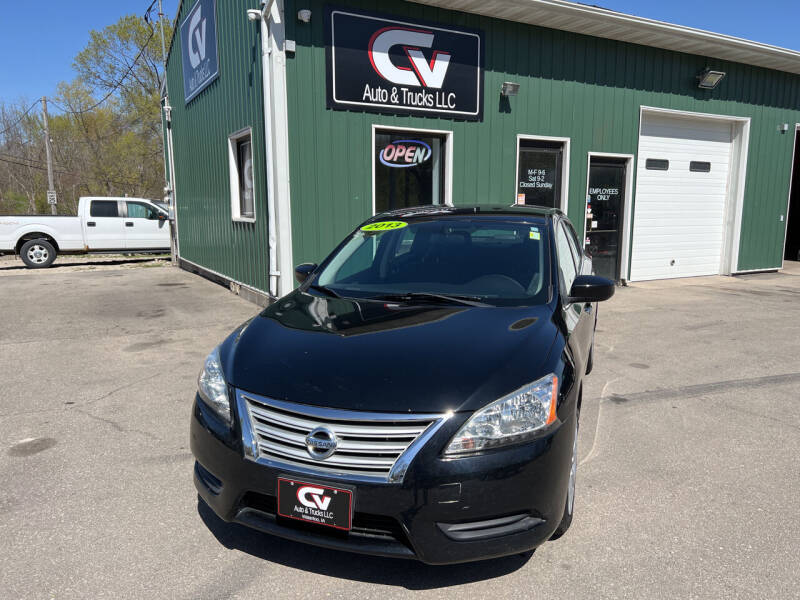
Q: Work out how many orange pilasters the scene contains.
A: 0